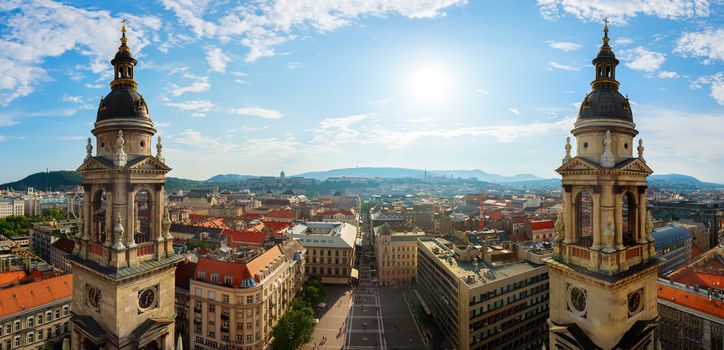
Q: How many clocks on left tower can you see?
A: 2